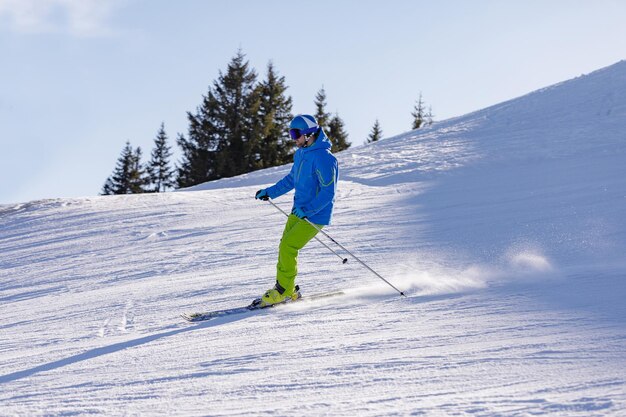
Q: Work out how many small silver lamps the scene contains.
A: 0